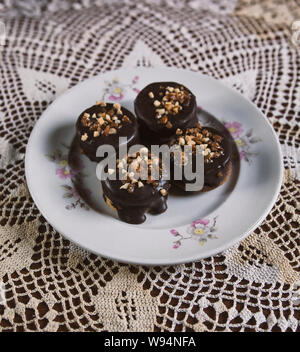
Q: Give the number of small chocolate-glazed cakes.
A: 4